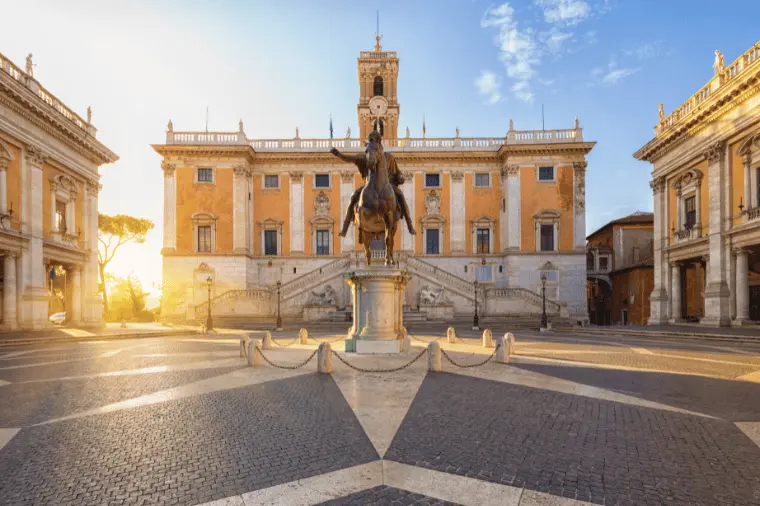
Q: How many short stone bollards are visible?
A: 10